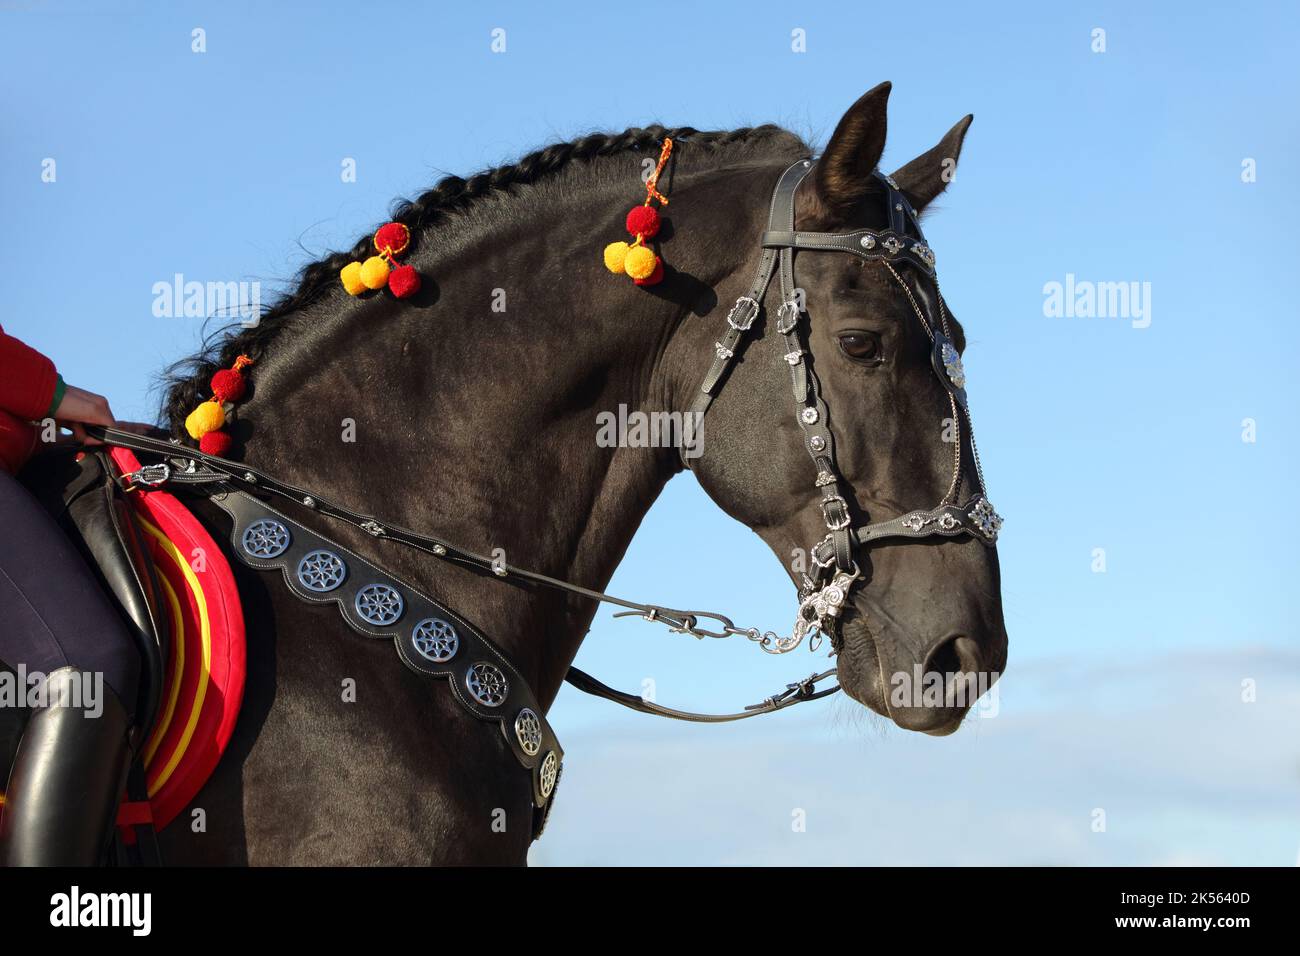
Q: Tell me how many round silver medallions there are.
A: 7